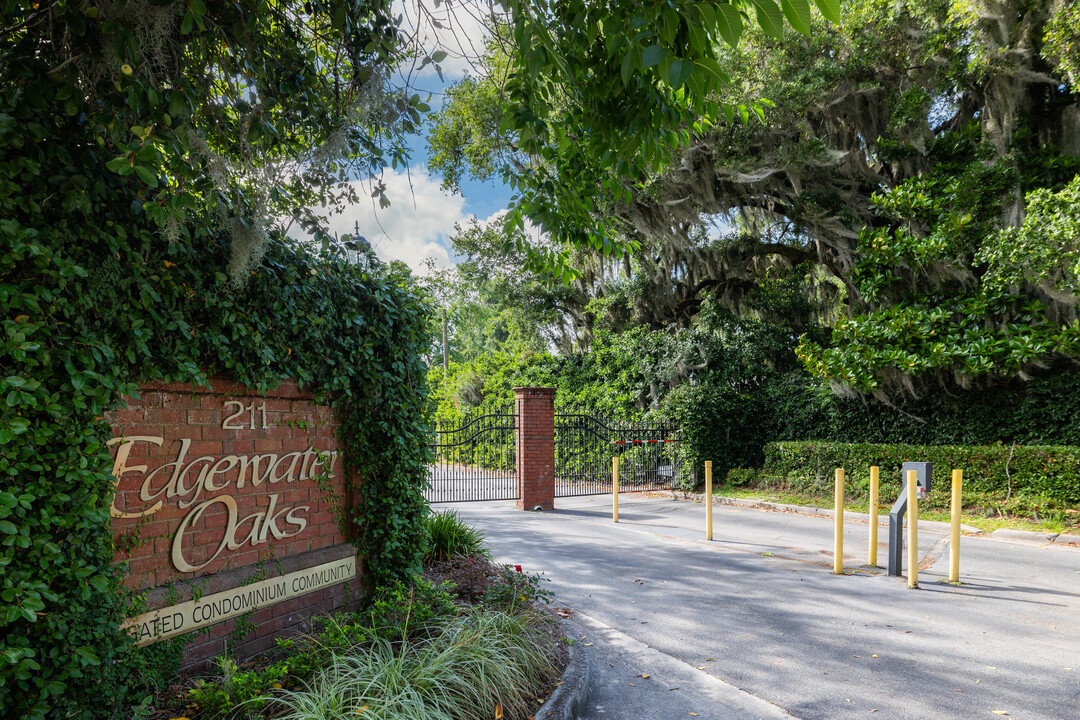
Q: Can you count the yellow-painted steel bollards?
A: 6